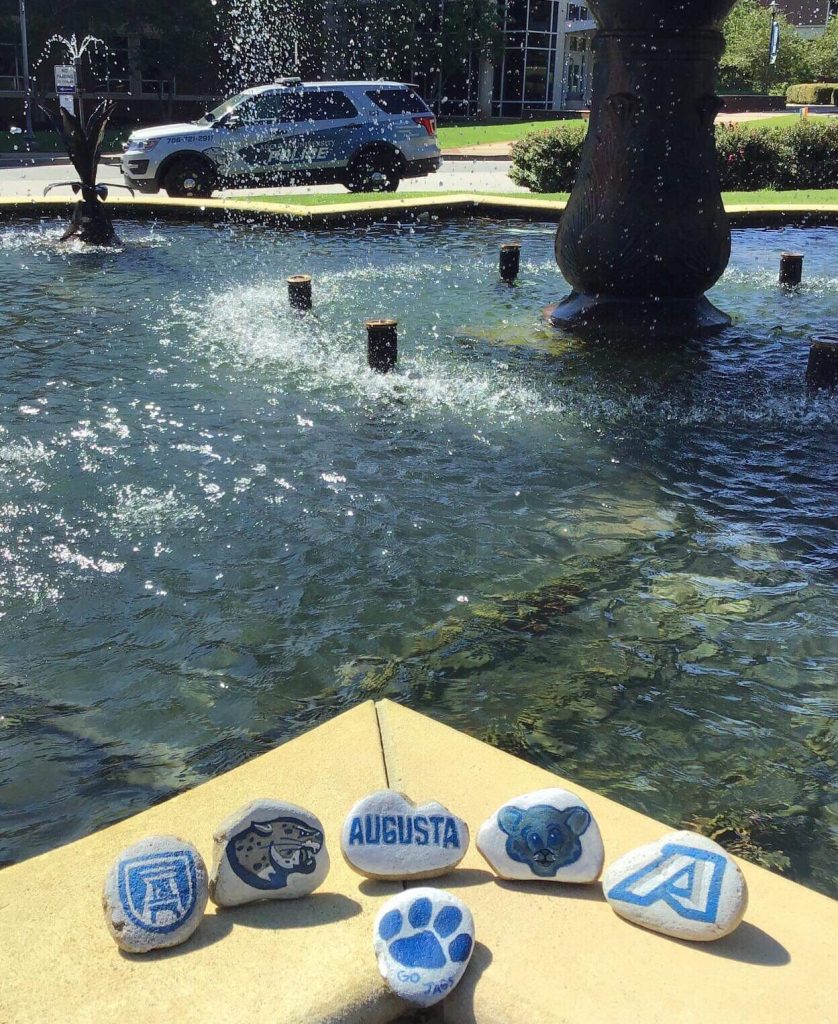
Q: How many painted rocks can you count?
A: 6